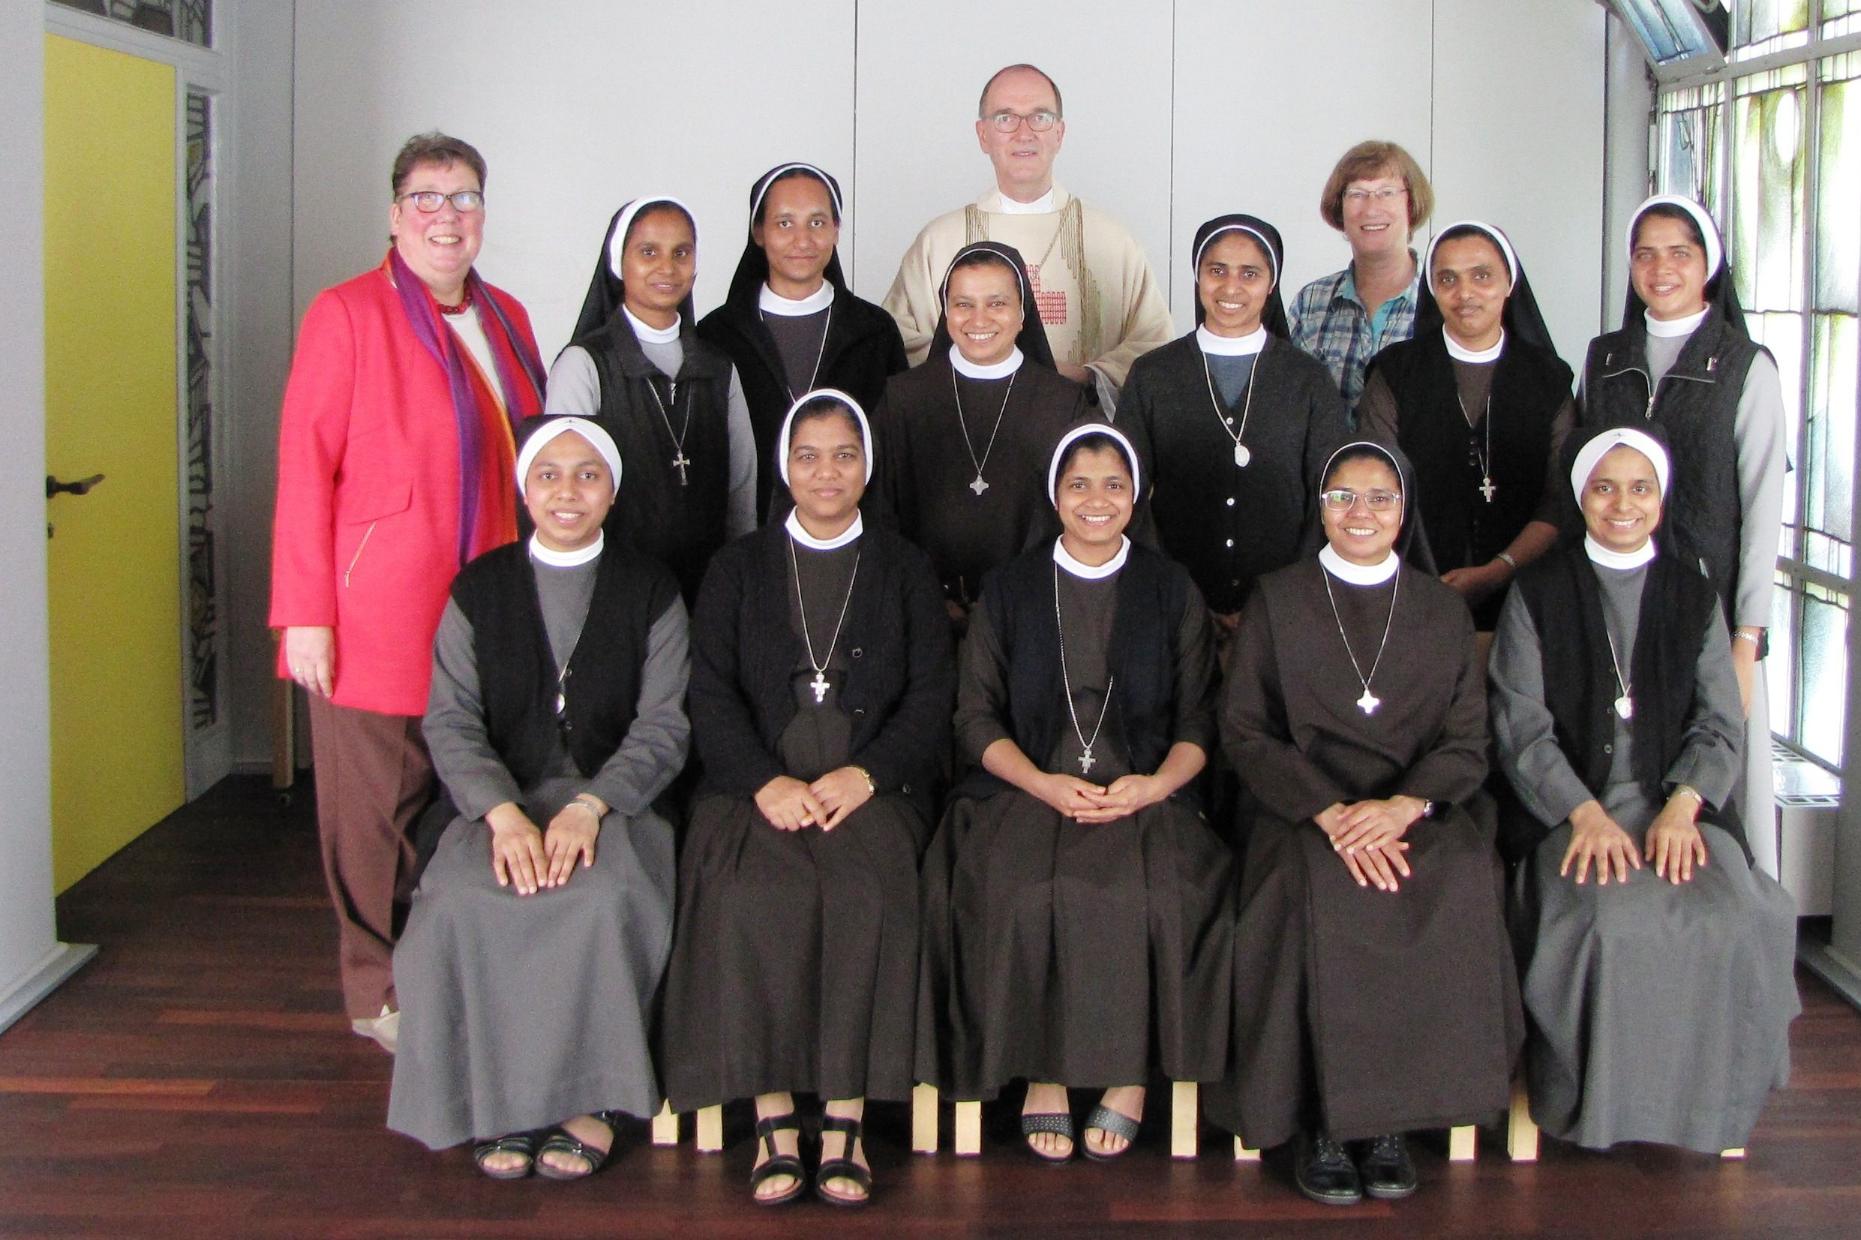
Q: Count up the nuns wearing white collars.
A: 11